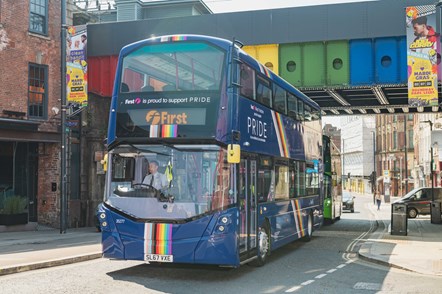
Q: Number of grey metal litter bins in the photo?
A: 2